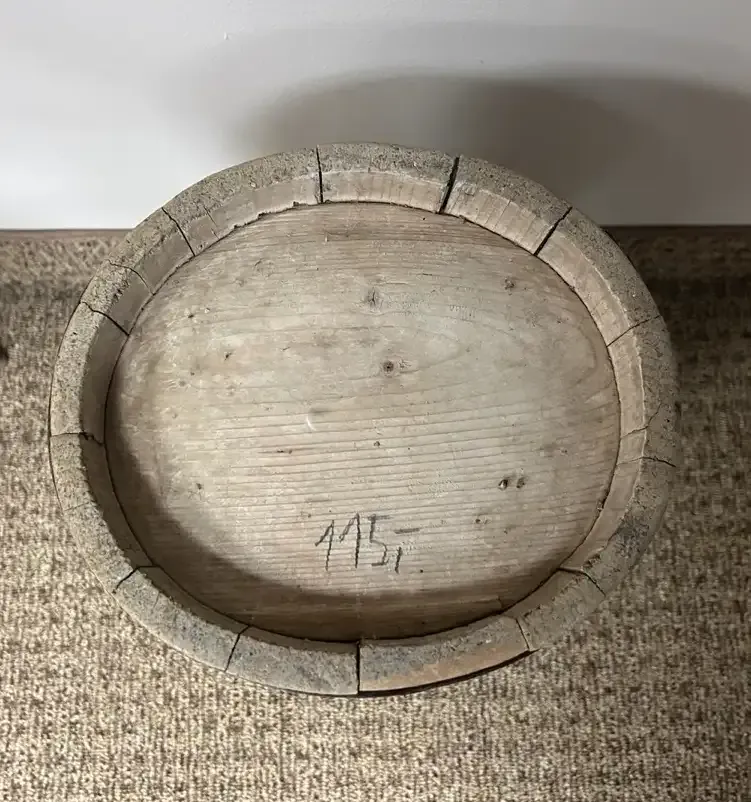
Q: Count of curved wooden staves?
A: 14